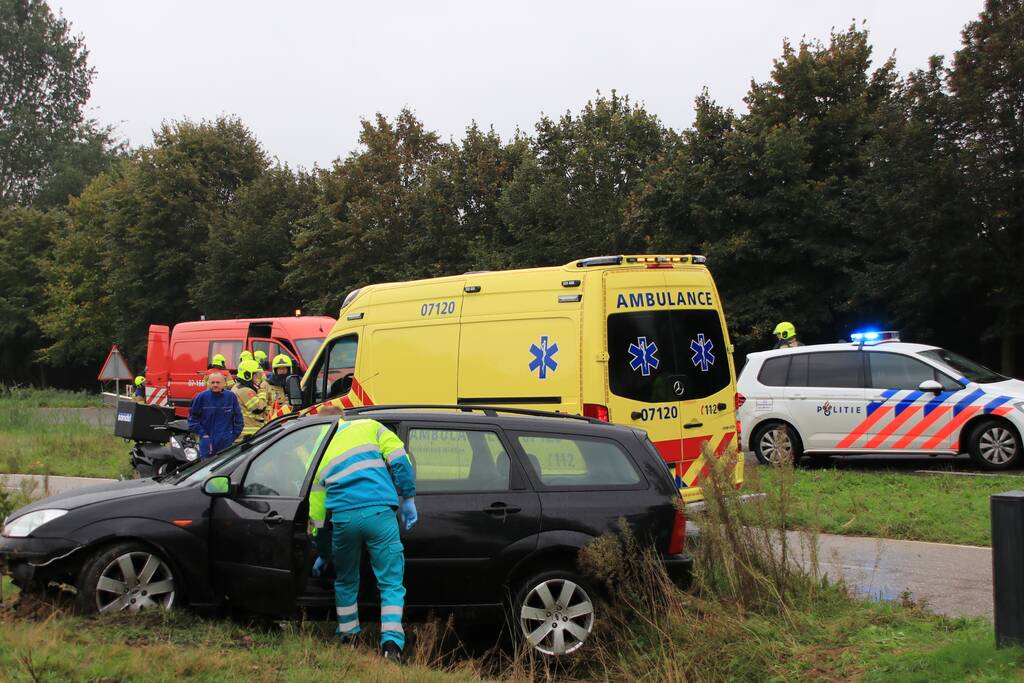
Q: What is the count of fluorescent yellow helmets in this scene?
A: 7